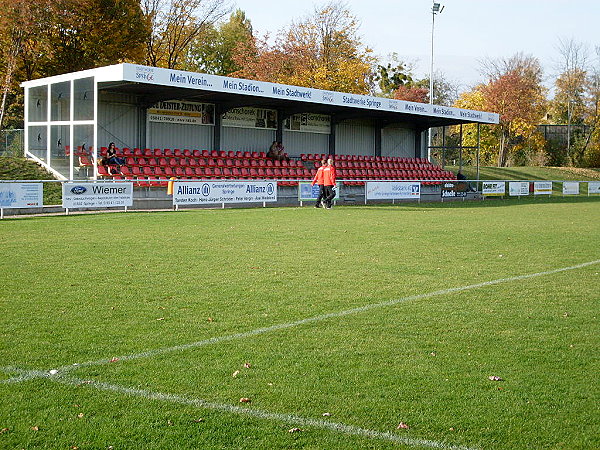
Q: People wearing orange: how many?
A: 2